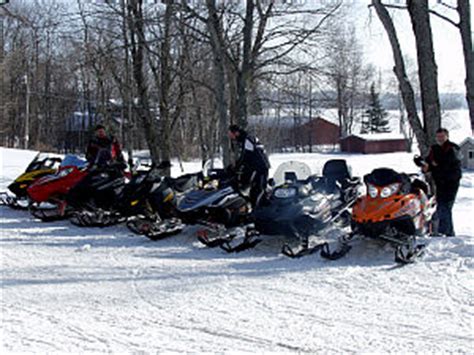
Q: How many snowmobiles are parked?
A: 7